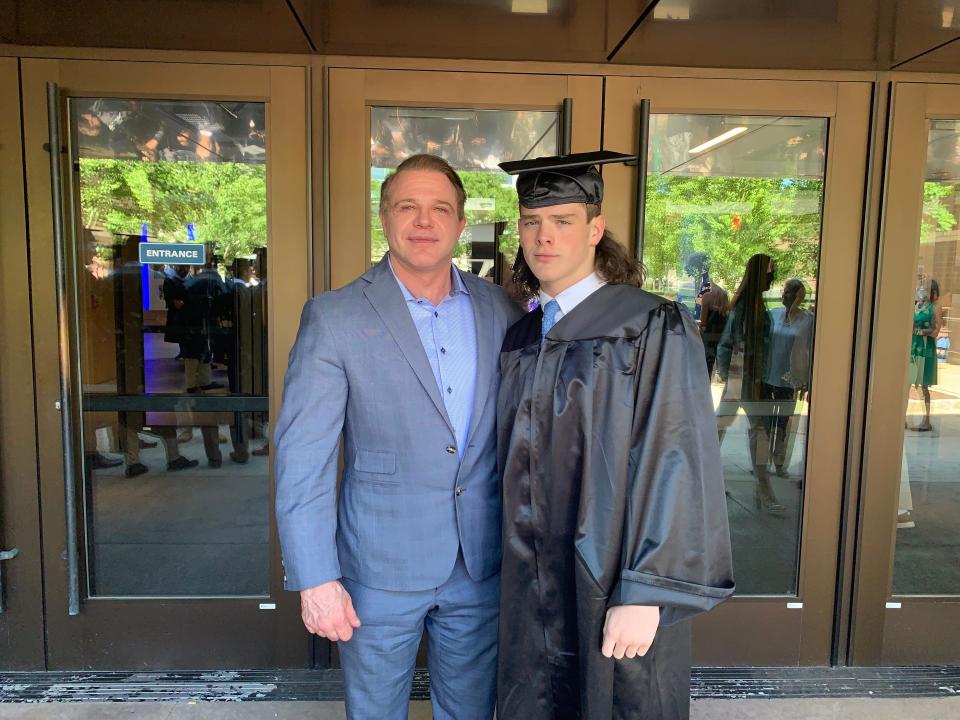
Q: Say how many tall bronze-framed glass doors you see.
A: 4